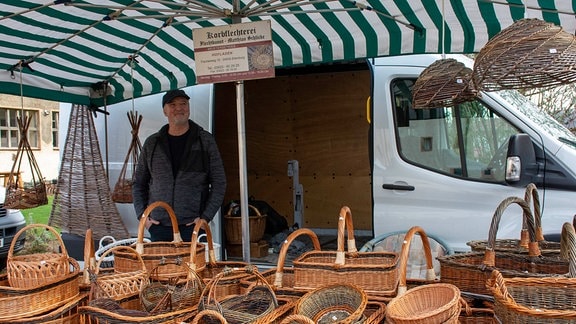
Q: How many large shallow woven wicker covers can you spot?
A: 2